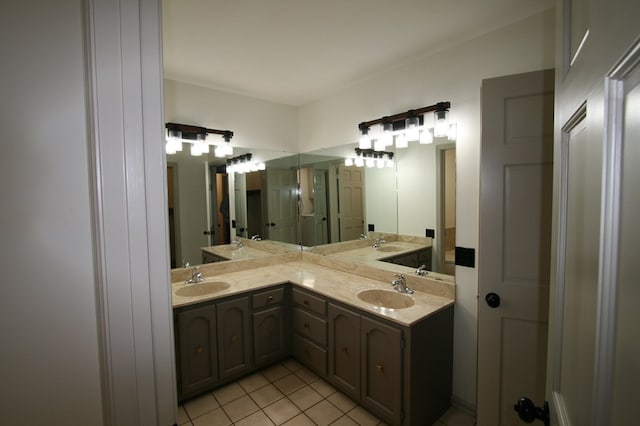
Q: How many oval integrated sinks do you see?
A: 2